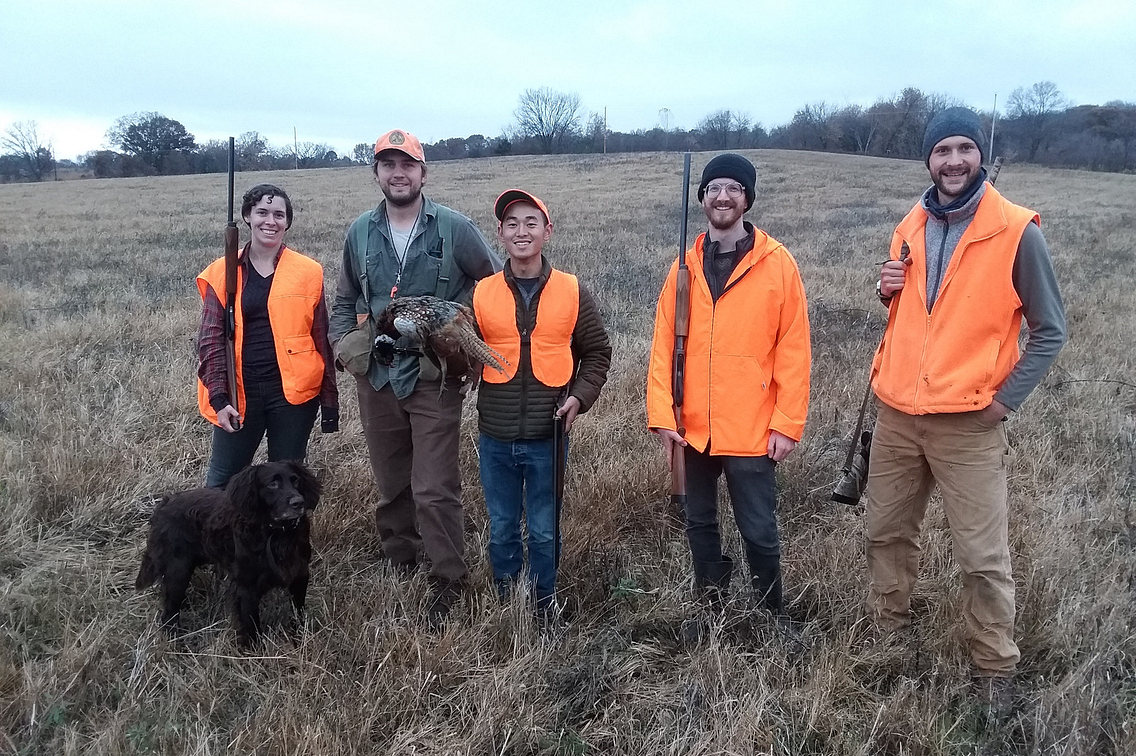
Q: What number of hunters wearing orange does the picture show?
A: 5